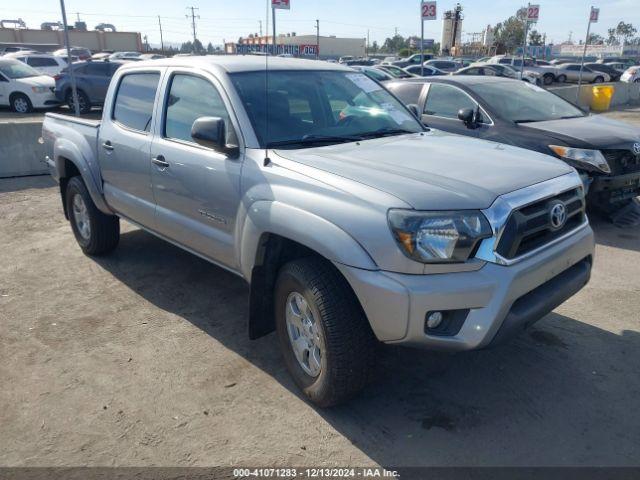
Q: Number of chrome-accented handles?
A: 2